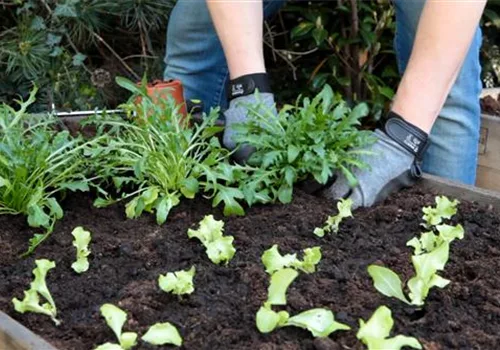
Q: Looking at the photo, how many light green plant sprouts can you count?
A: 12